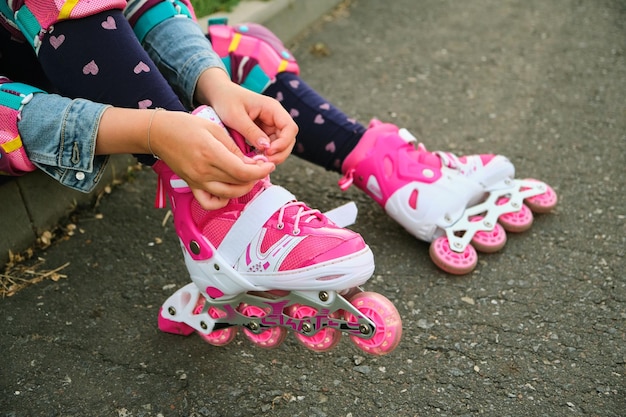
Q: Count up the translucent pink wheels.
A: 8